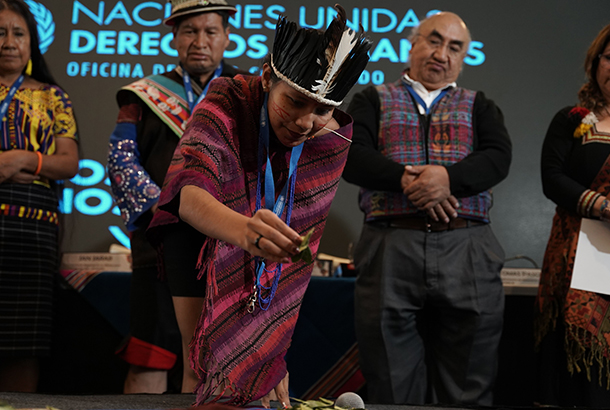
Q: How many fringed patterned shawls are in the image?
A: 2